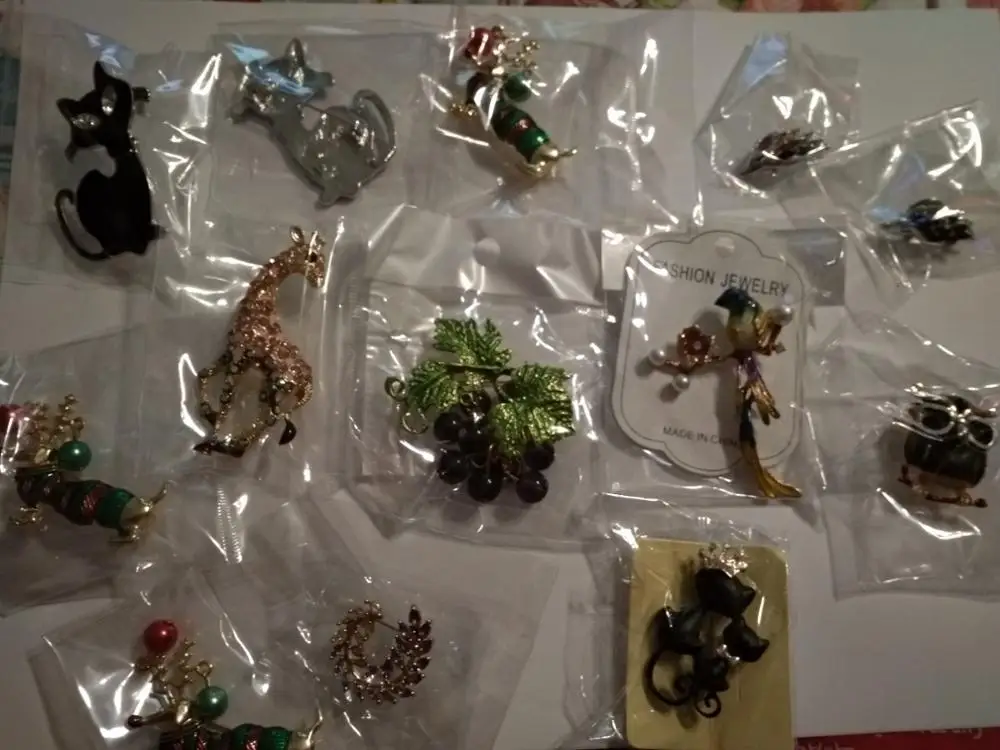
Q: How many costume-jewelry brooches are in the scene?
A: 13